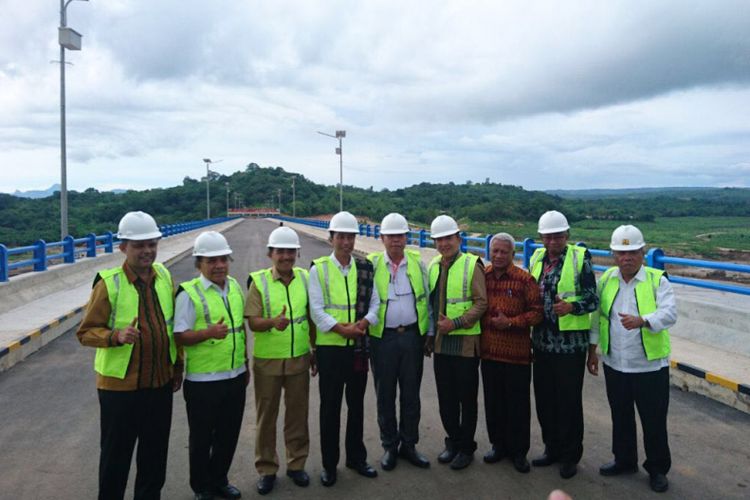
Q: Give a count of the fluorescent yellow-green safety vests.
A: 8